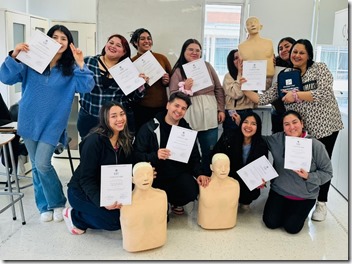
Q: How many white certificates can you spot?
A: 9